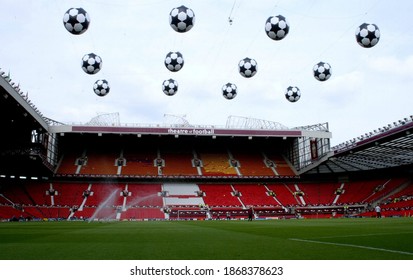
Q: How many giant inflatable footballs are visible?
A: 12